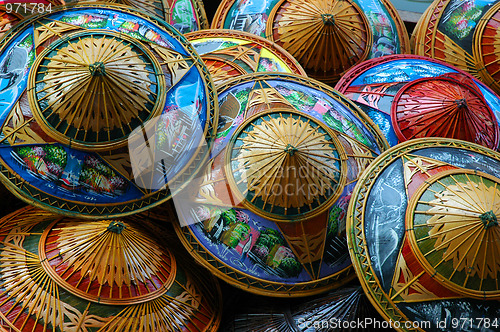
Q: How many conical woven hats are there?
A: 11